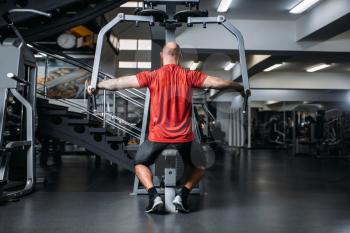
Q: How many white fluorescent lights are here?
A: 6